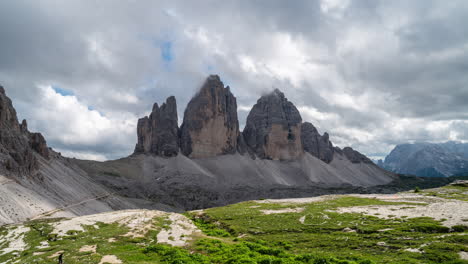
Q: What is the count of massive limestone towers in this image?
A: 3